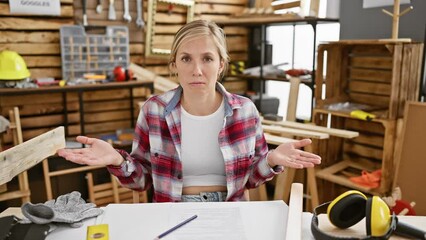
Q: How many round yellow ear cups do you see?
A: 2